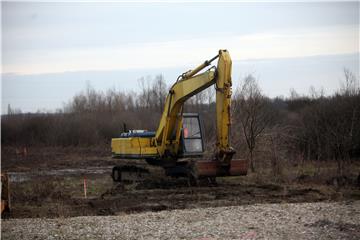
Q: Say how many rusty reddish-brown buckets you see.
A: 1